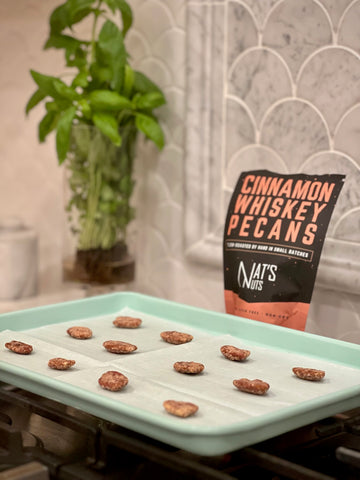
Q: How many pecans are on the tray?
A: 12